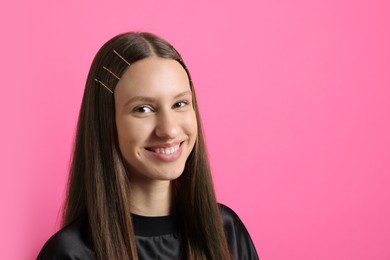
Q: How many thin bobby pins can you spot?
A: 3